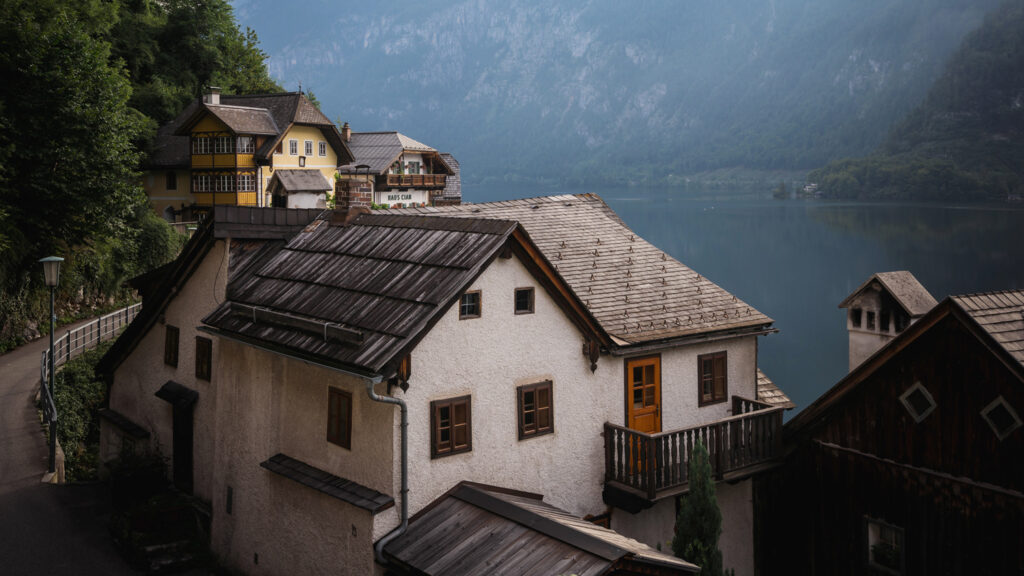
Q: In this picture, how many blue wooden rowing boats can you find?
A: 0